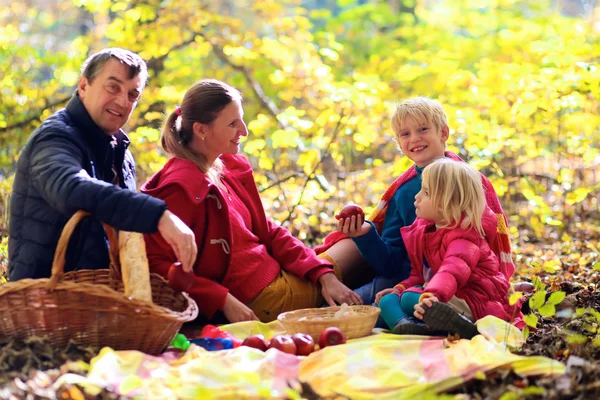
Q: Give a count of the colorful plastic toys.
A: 3